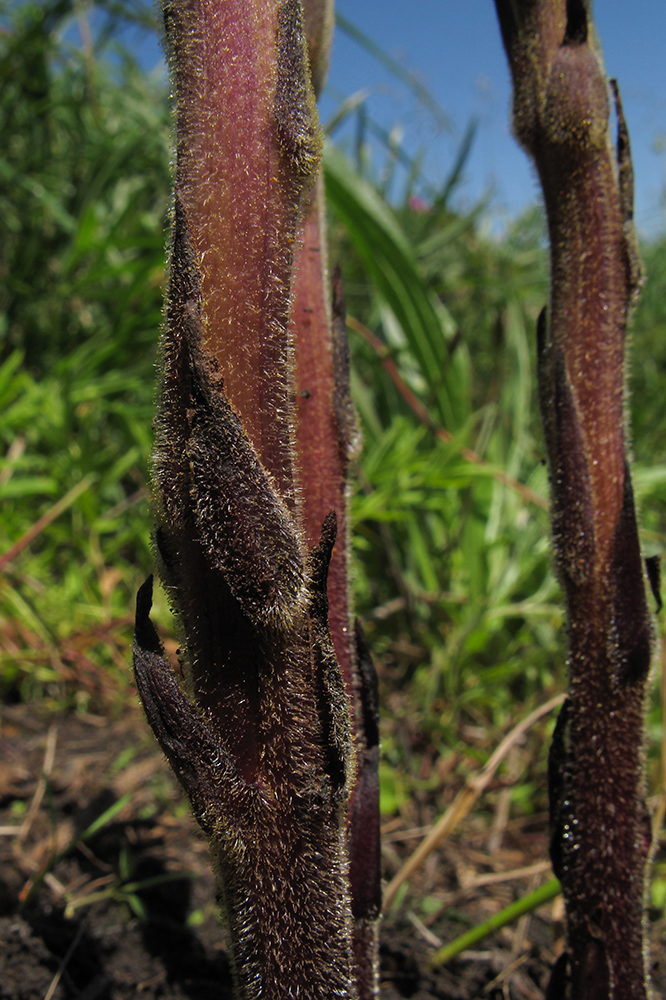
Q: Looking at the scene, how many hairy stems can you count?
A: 3